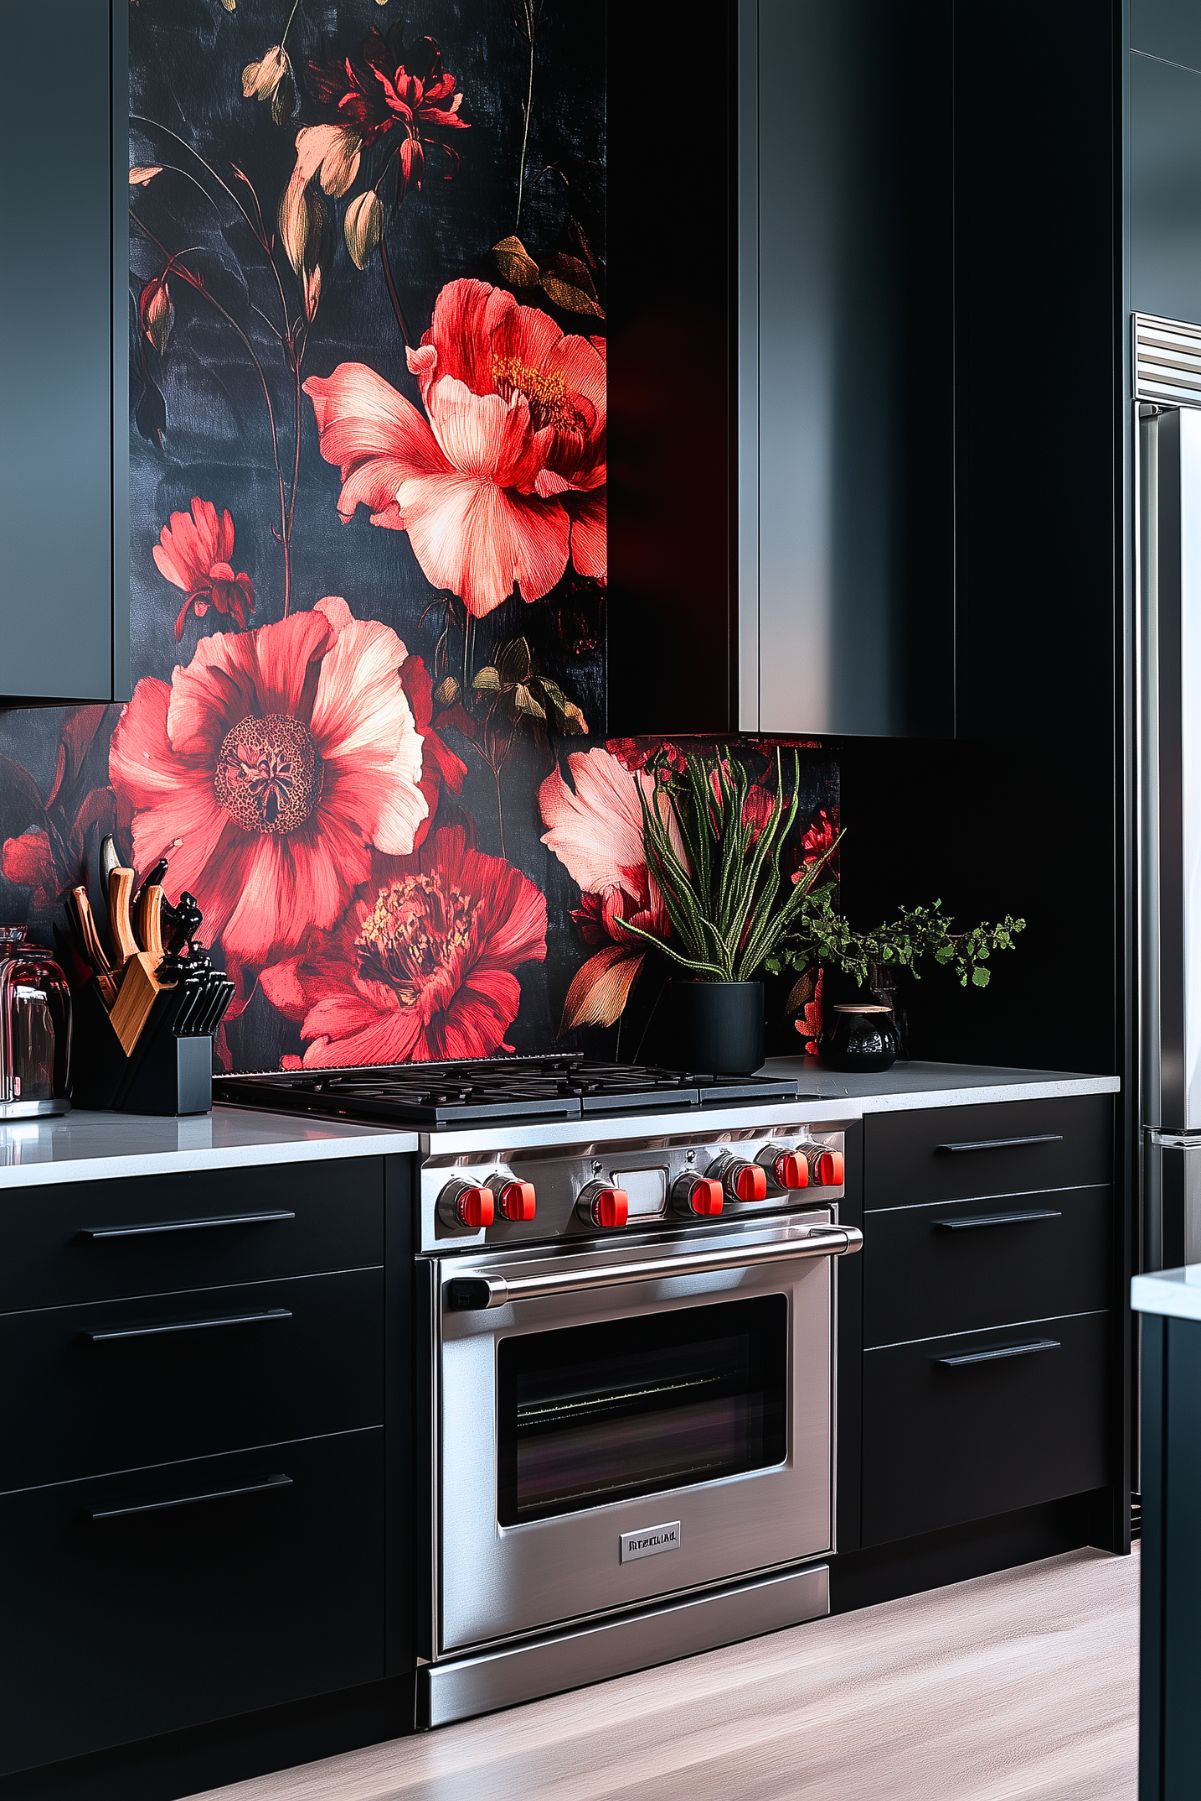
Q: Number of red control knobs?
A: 7